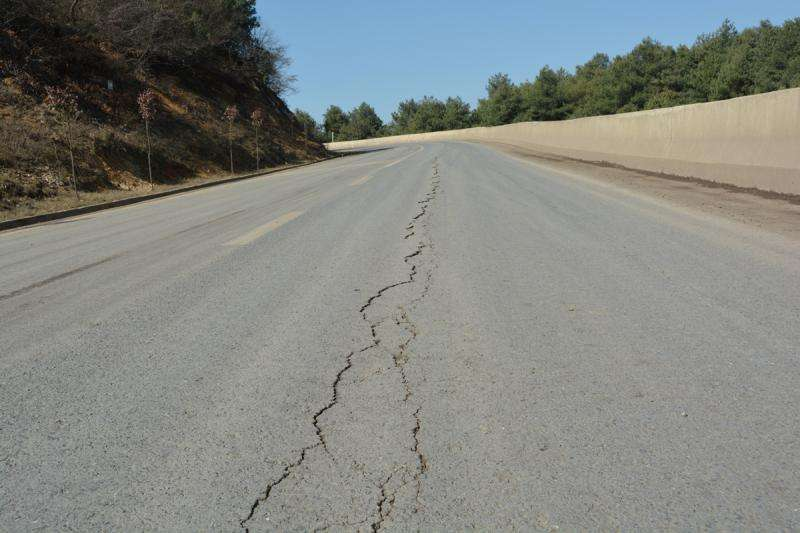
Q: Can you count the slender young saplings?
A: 4